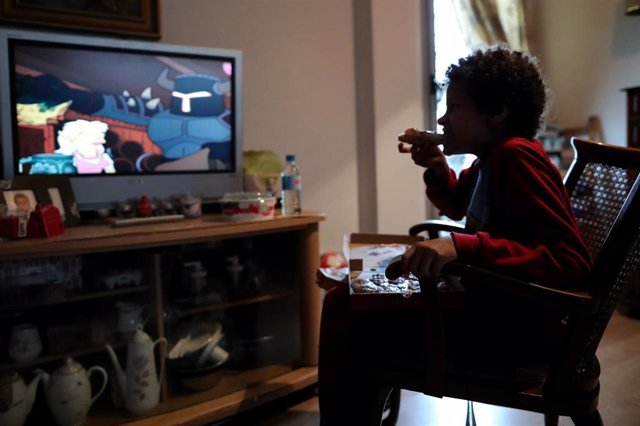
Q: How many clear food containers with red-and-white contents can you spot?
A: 1